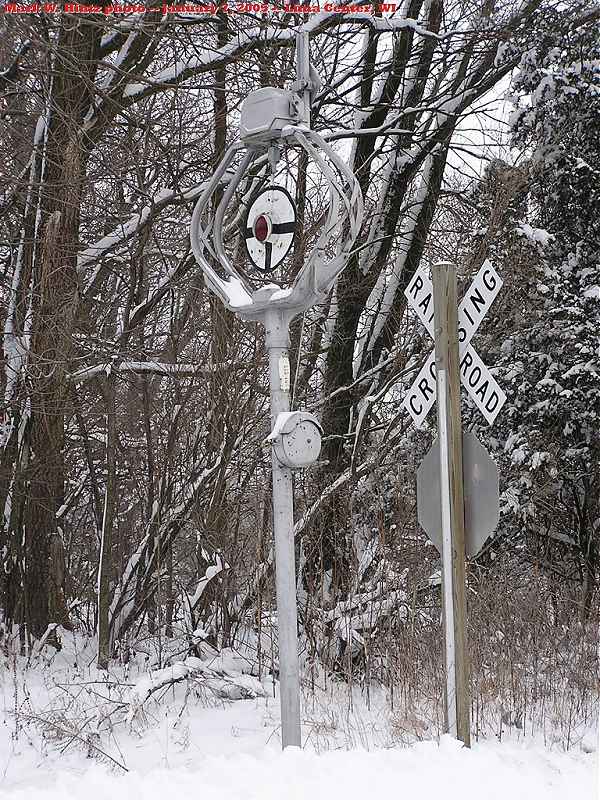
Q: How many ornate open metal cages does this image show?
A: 1